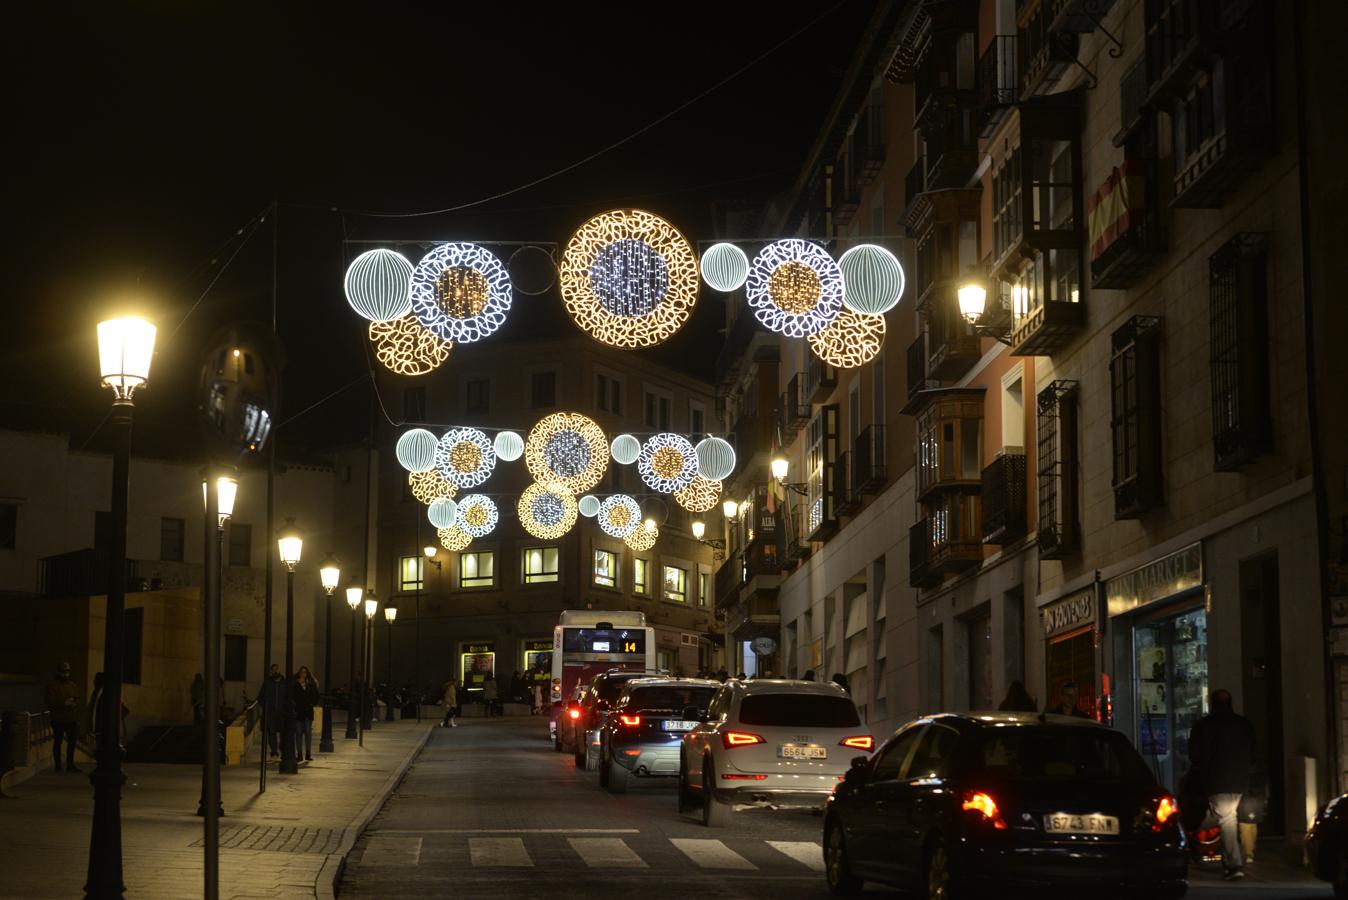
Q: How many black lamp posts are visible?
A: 7